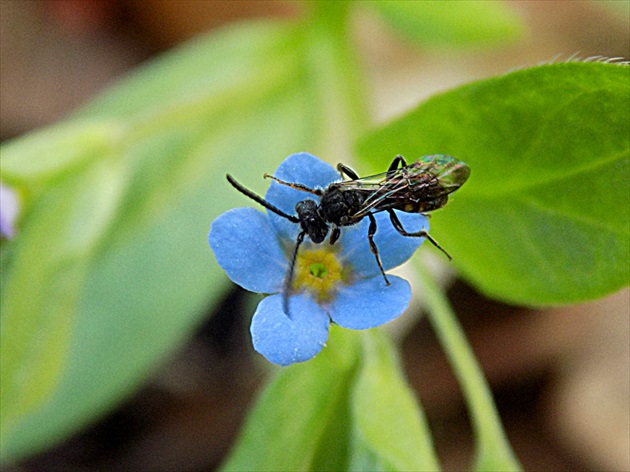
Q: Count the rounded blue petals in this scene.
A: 5